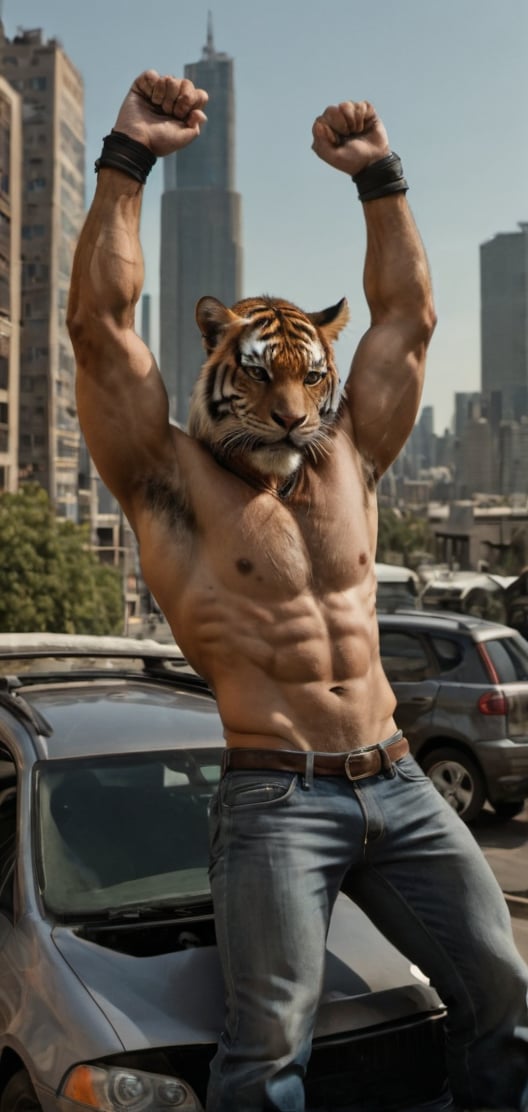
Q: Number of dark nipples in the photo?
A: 2